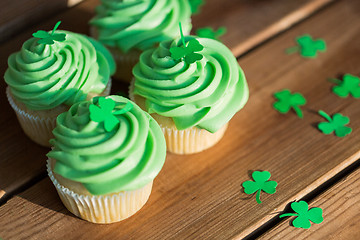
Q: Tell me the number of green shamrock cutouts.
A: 11